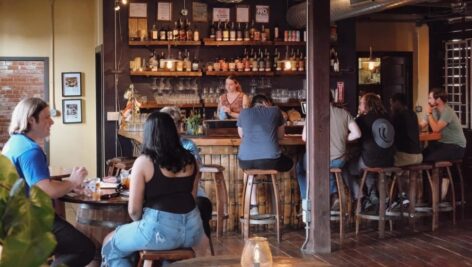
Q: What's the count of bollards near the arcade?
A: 0